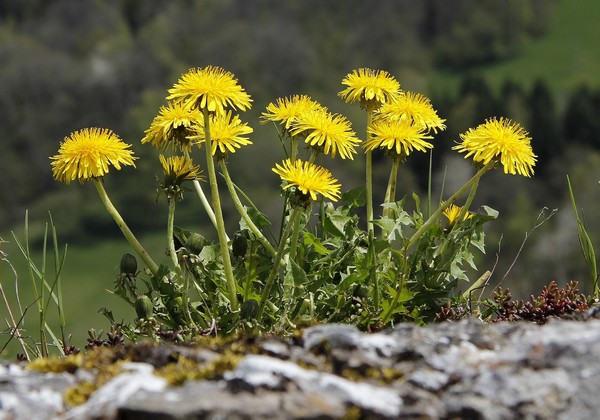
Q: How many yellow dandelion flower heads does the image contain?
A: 13